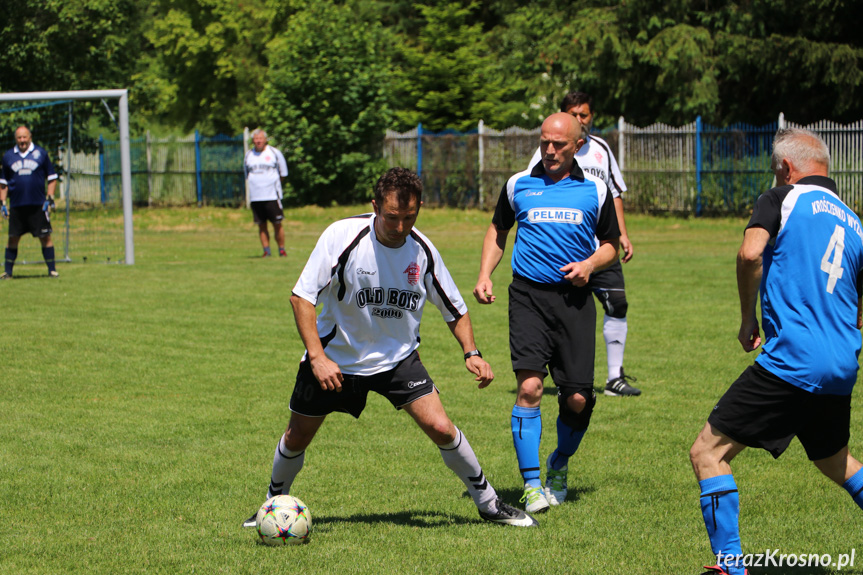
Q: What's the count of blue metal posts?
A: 4